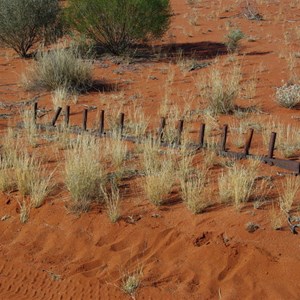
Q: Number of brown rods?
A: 12